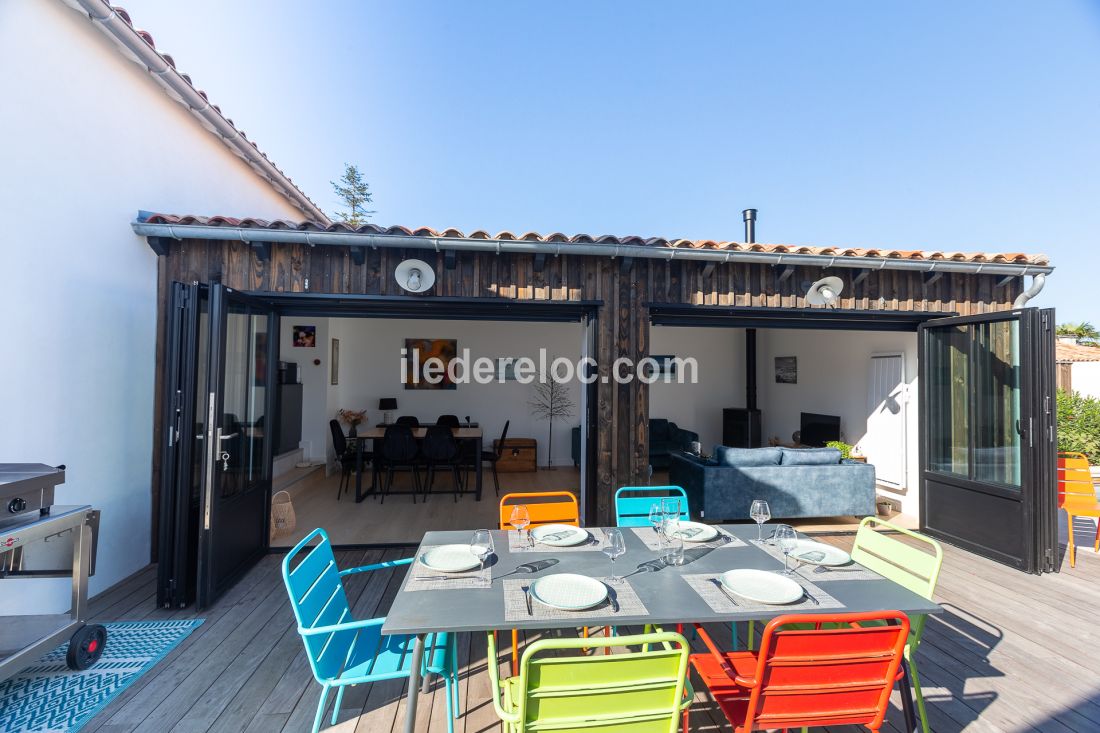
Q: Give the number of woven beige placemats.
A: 6